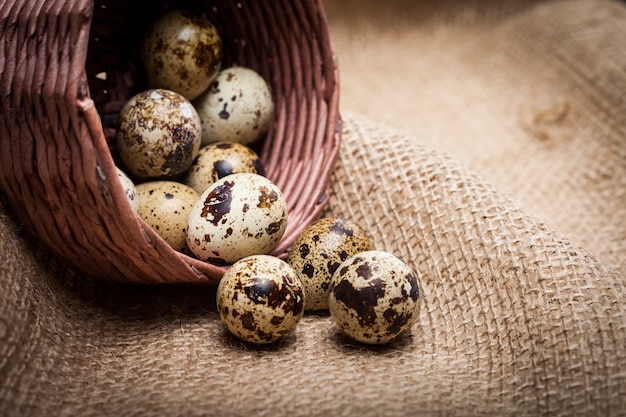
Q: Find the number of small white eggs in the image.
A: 10